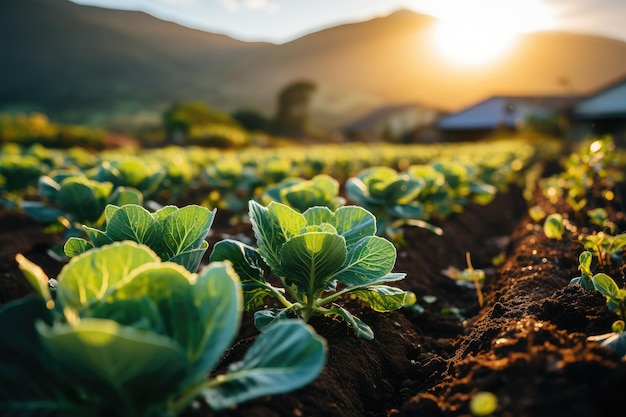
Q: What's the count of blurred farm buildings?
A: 3